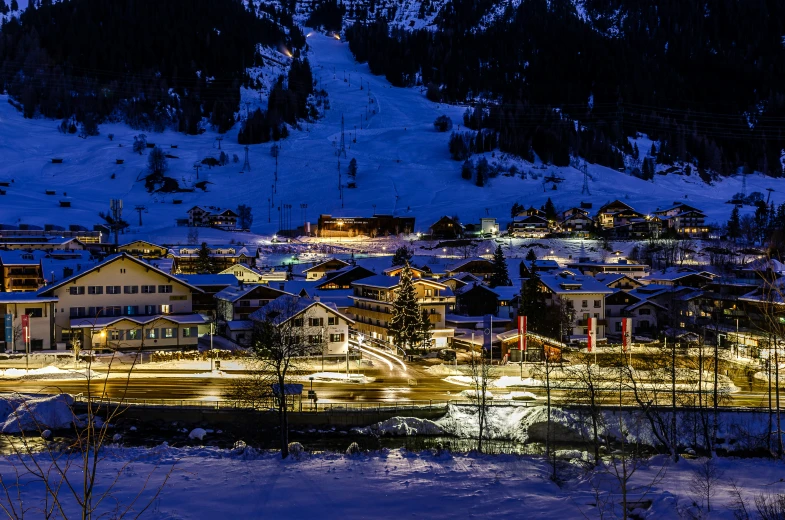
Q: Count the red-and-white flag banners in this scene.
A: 3